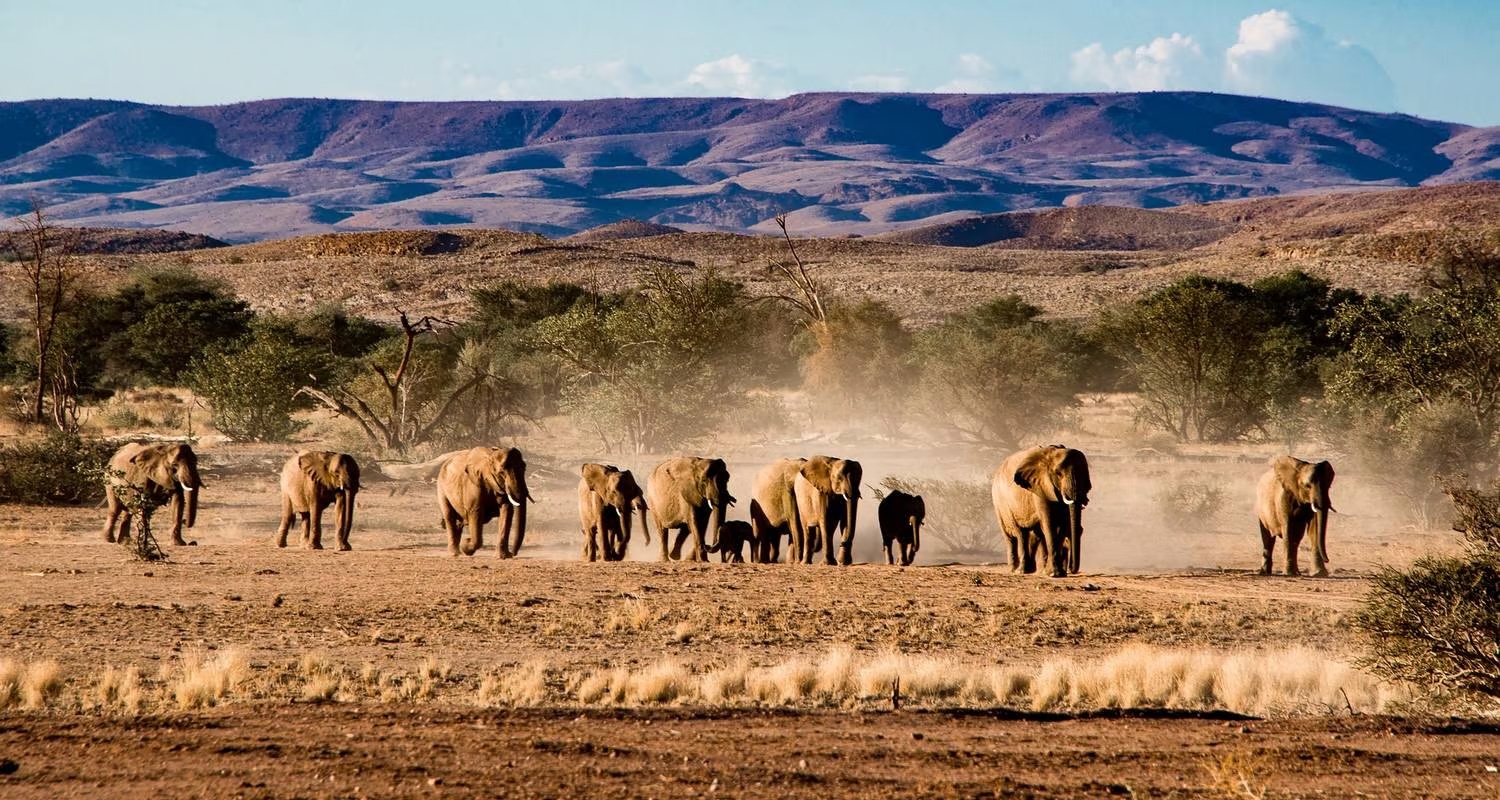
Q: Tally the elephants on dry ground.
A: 11